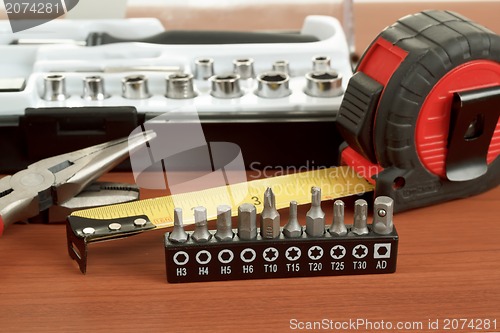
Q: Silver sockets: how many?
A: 11